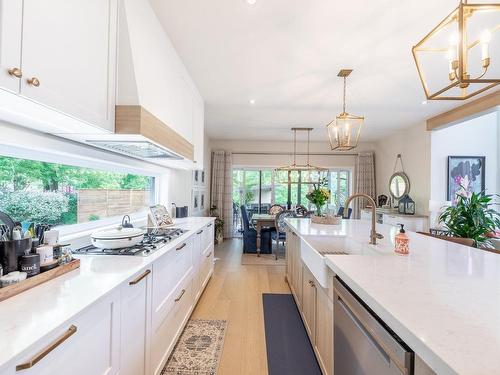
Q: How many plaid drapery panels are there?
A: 2